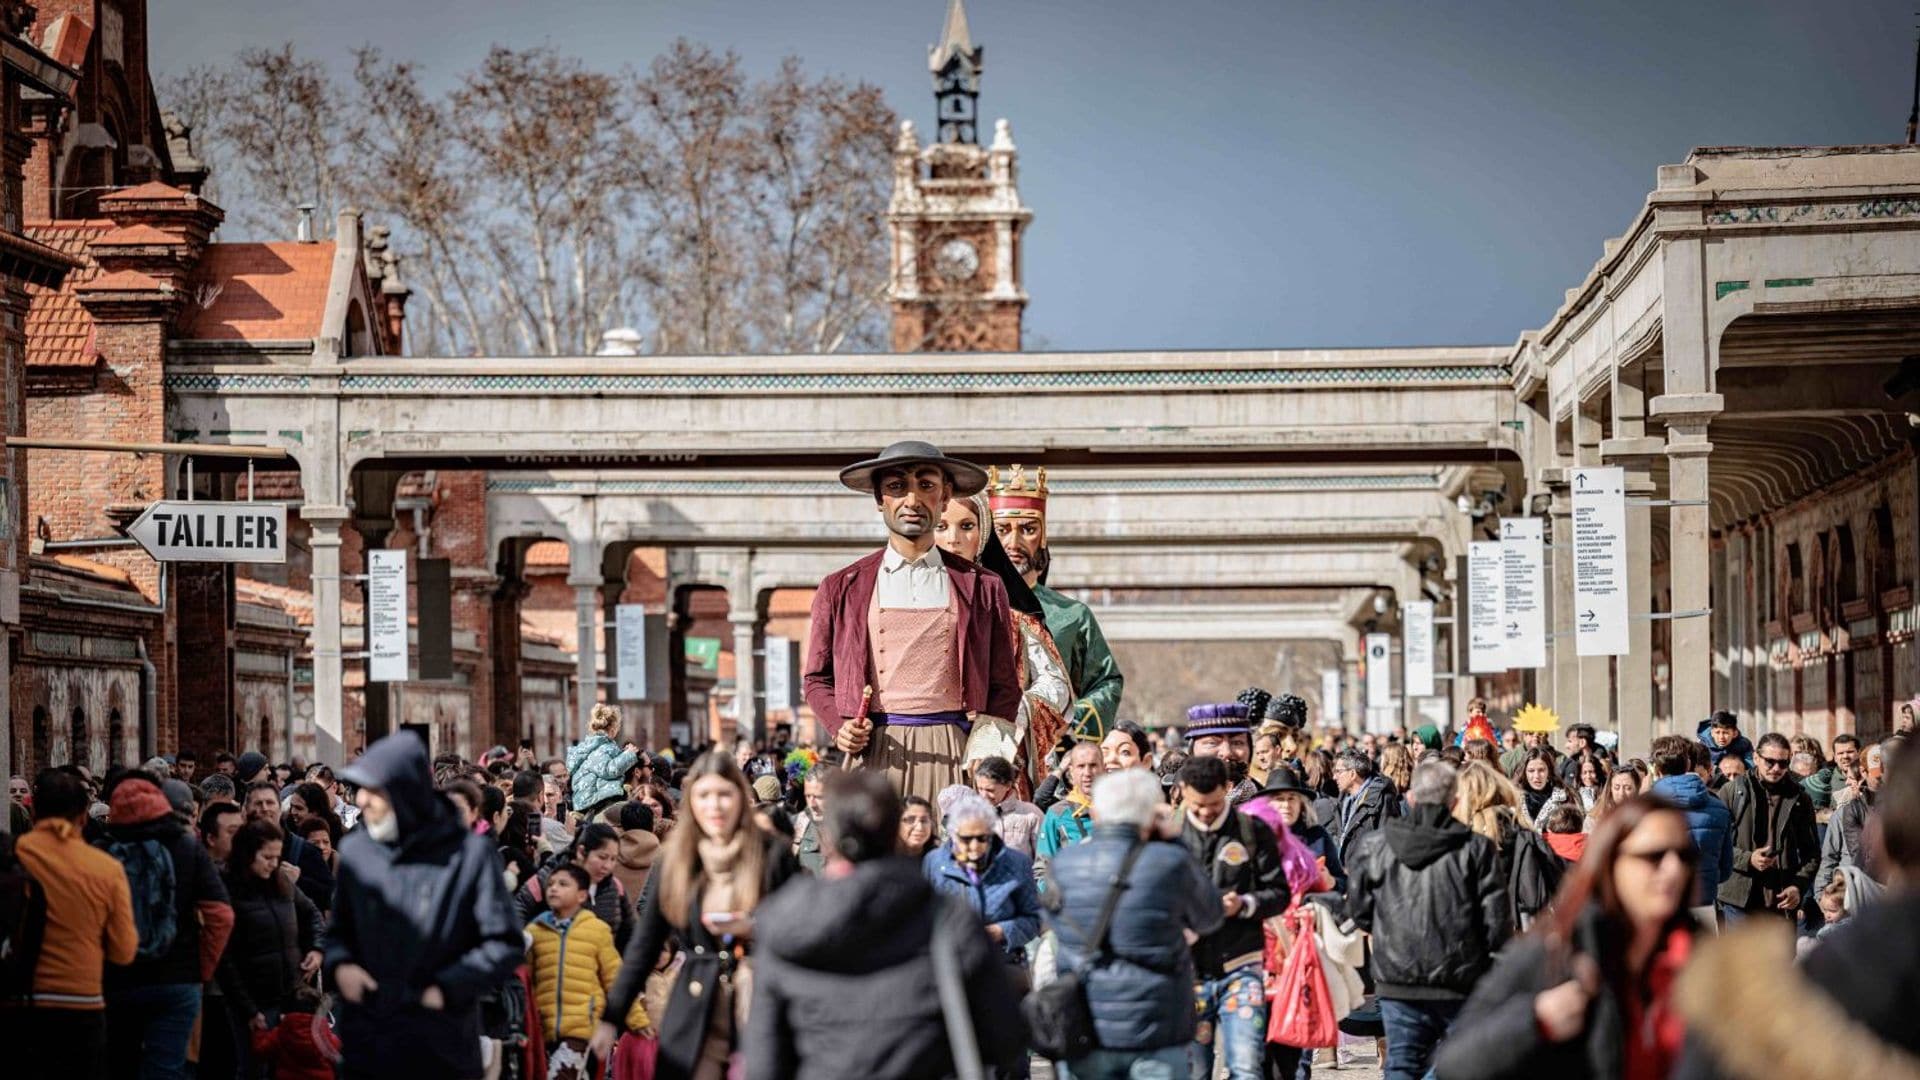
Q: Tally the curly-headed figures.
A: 2